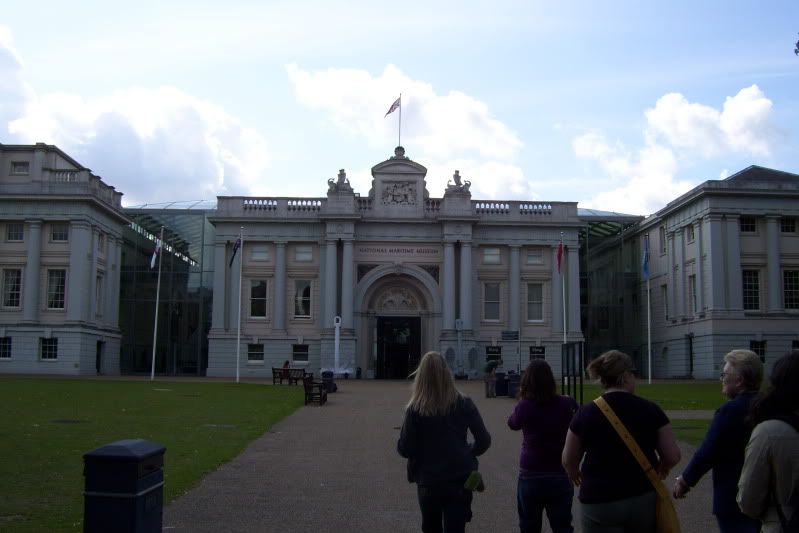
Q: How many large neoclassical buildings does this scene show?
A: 3